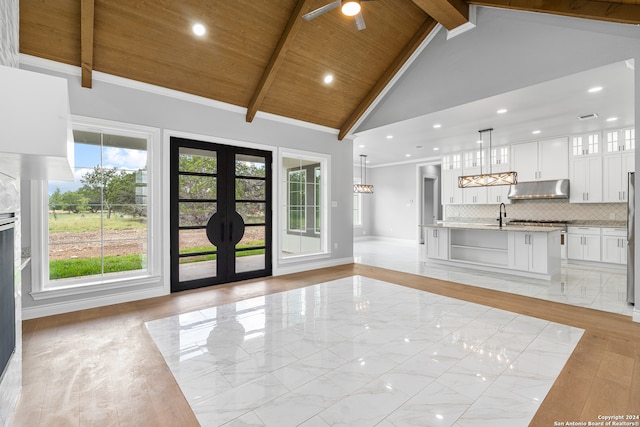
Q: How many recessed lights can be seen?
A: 13